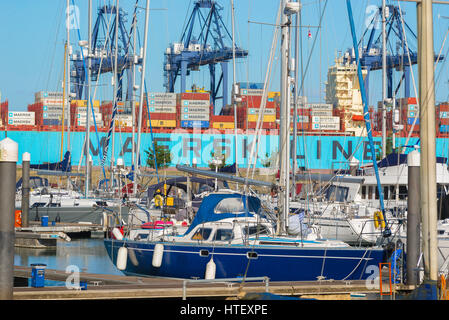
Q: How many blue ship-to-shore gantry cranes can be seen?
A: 3